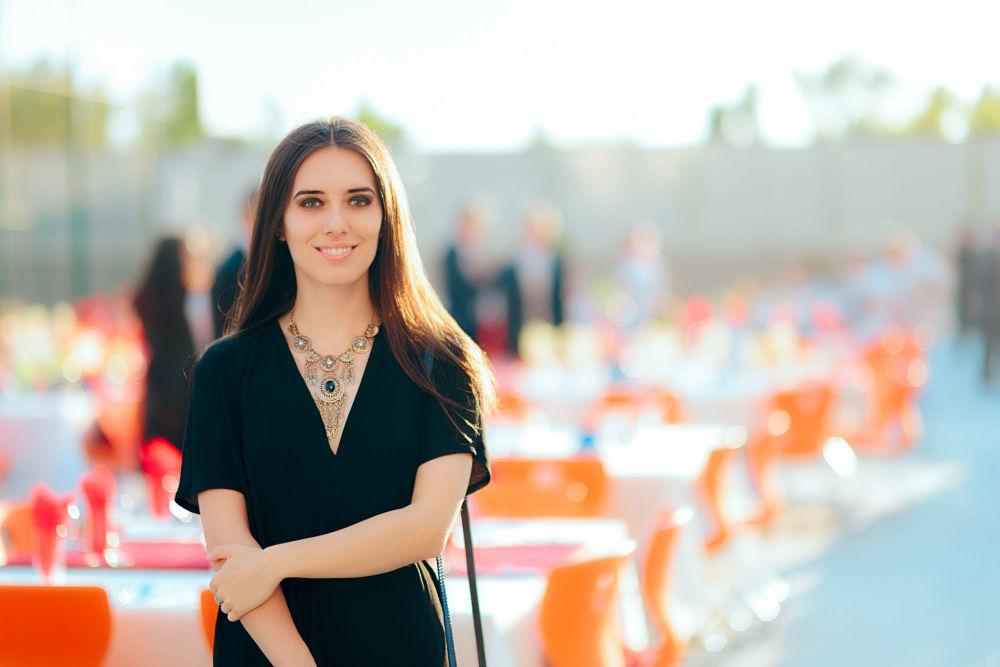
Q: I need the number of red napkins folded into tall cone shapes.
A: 3